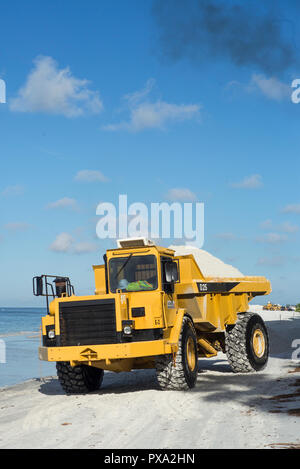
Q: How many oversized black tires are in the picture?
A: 3